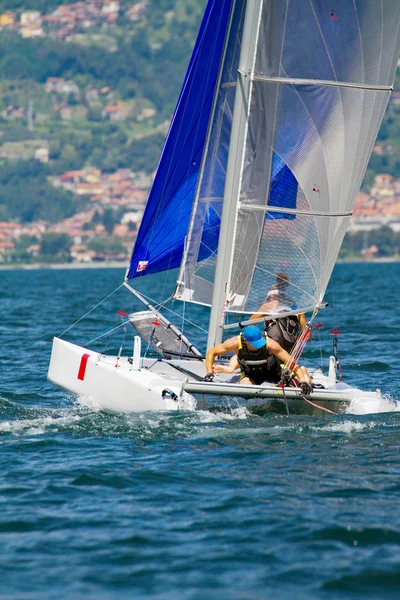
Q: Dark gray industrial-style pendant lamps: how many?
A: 0